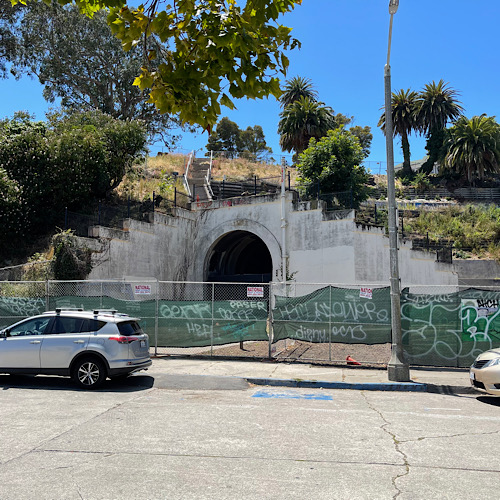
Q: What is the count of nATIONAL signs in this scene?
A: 3